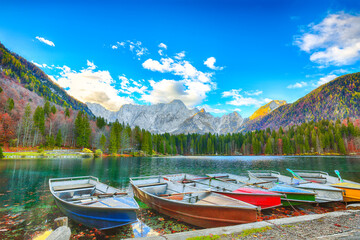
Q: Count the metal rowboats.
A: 6